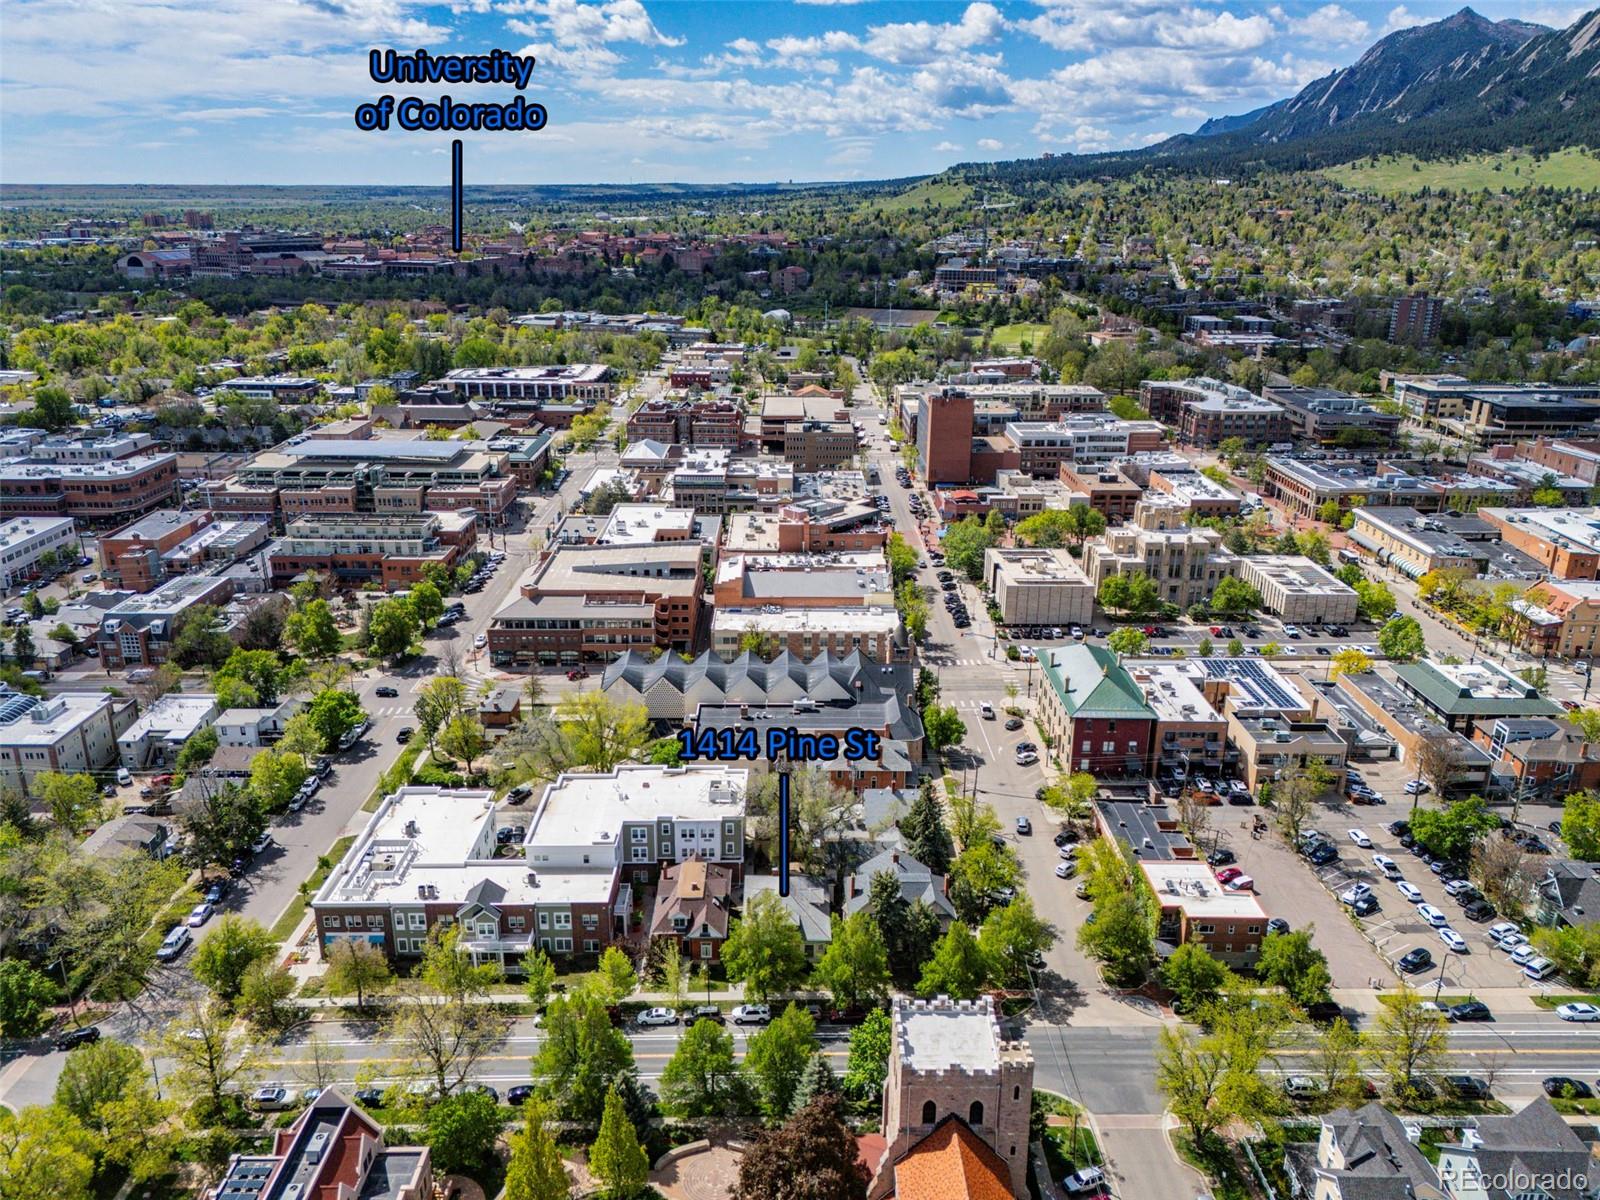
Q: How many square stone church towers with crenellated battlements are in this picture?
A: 1